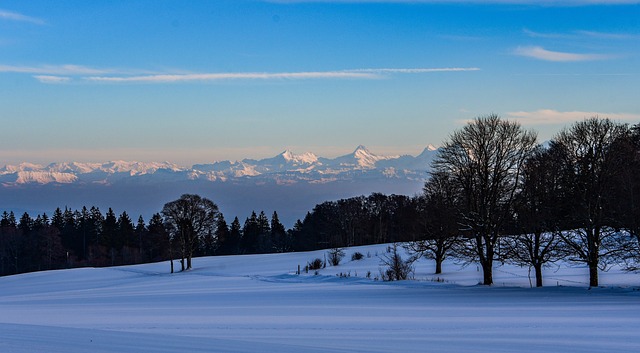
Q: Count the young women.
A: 0